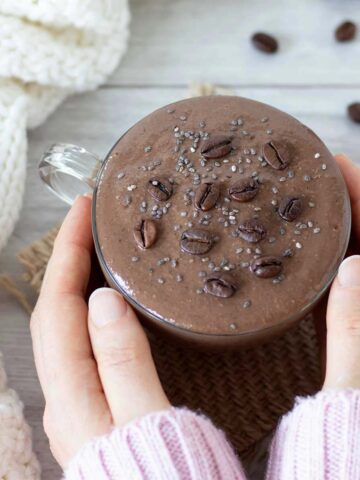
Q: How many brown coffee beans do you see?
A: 14